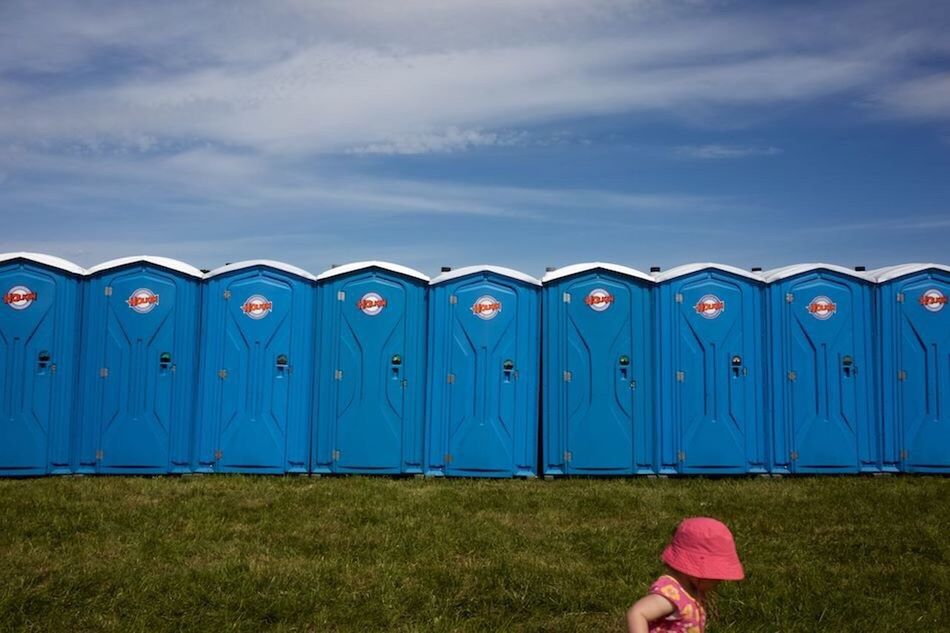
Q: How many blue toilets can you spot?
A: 9